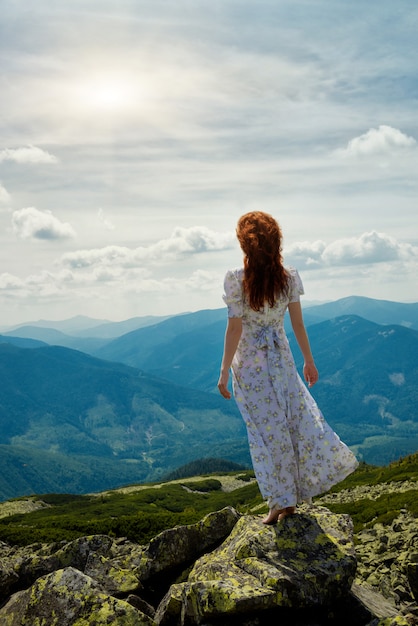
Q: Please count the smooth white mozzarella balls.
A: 0